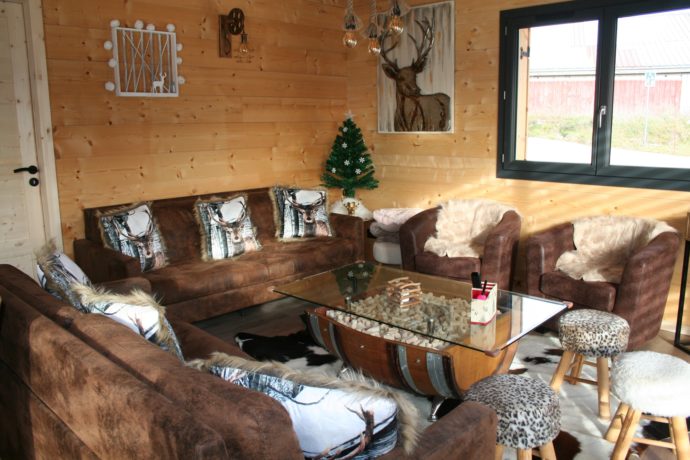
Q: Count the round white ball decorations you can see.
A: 10